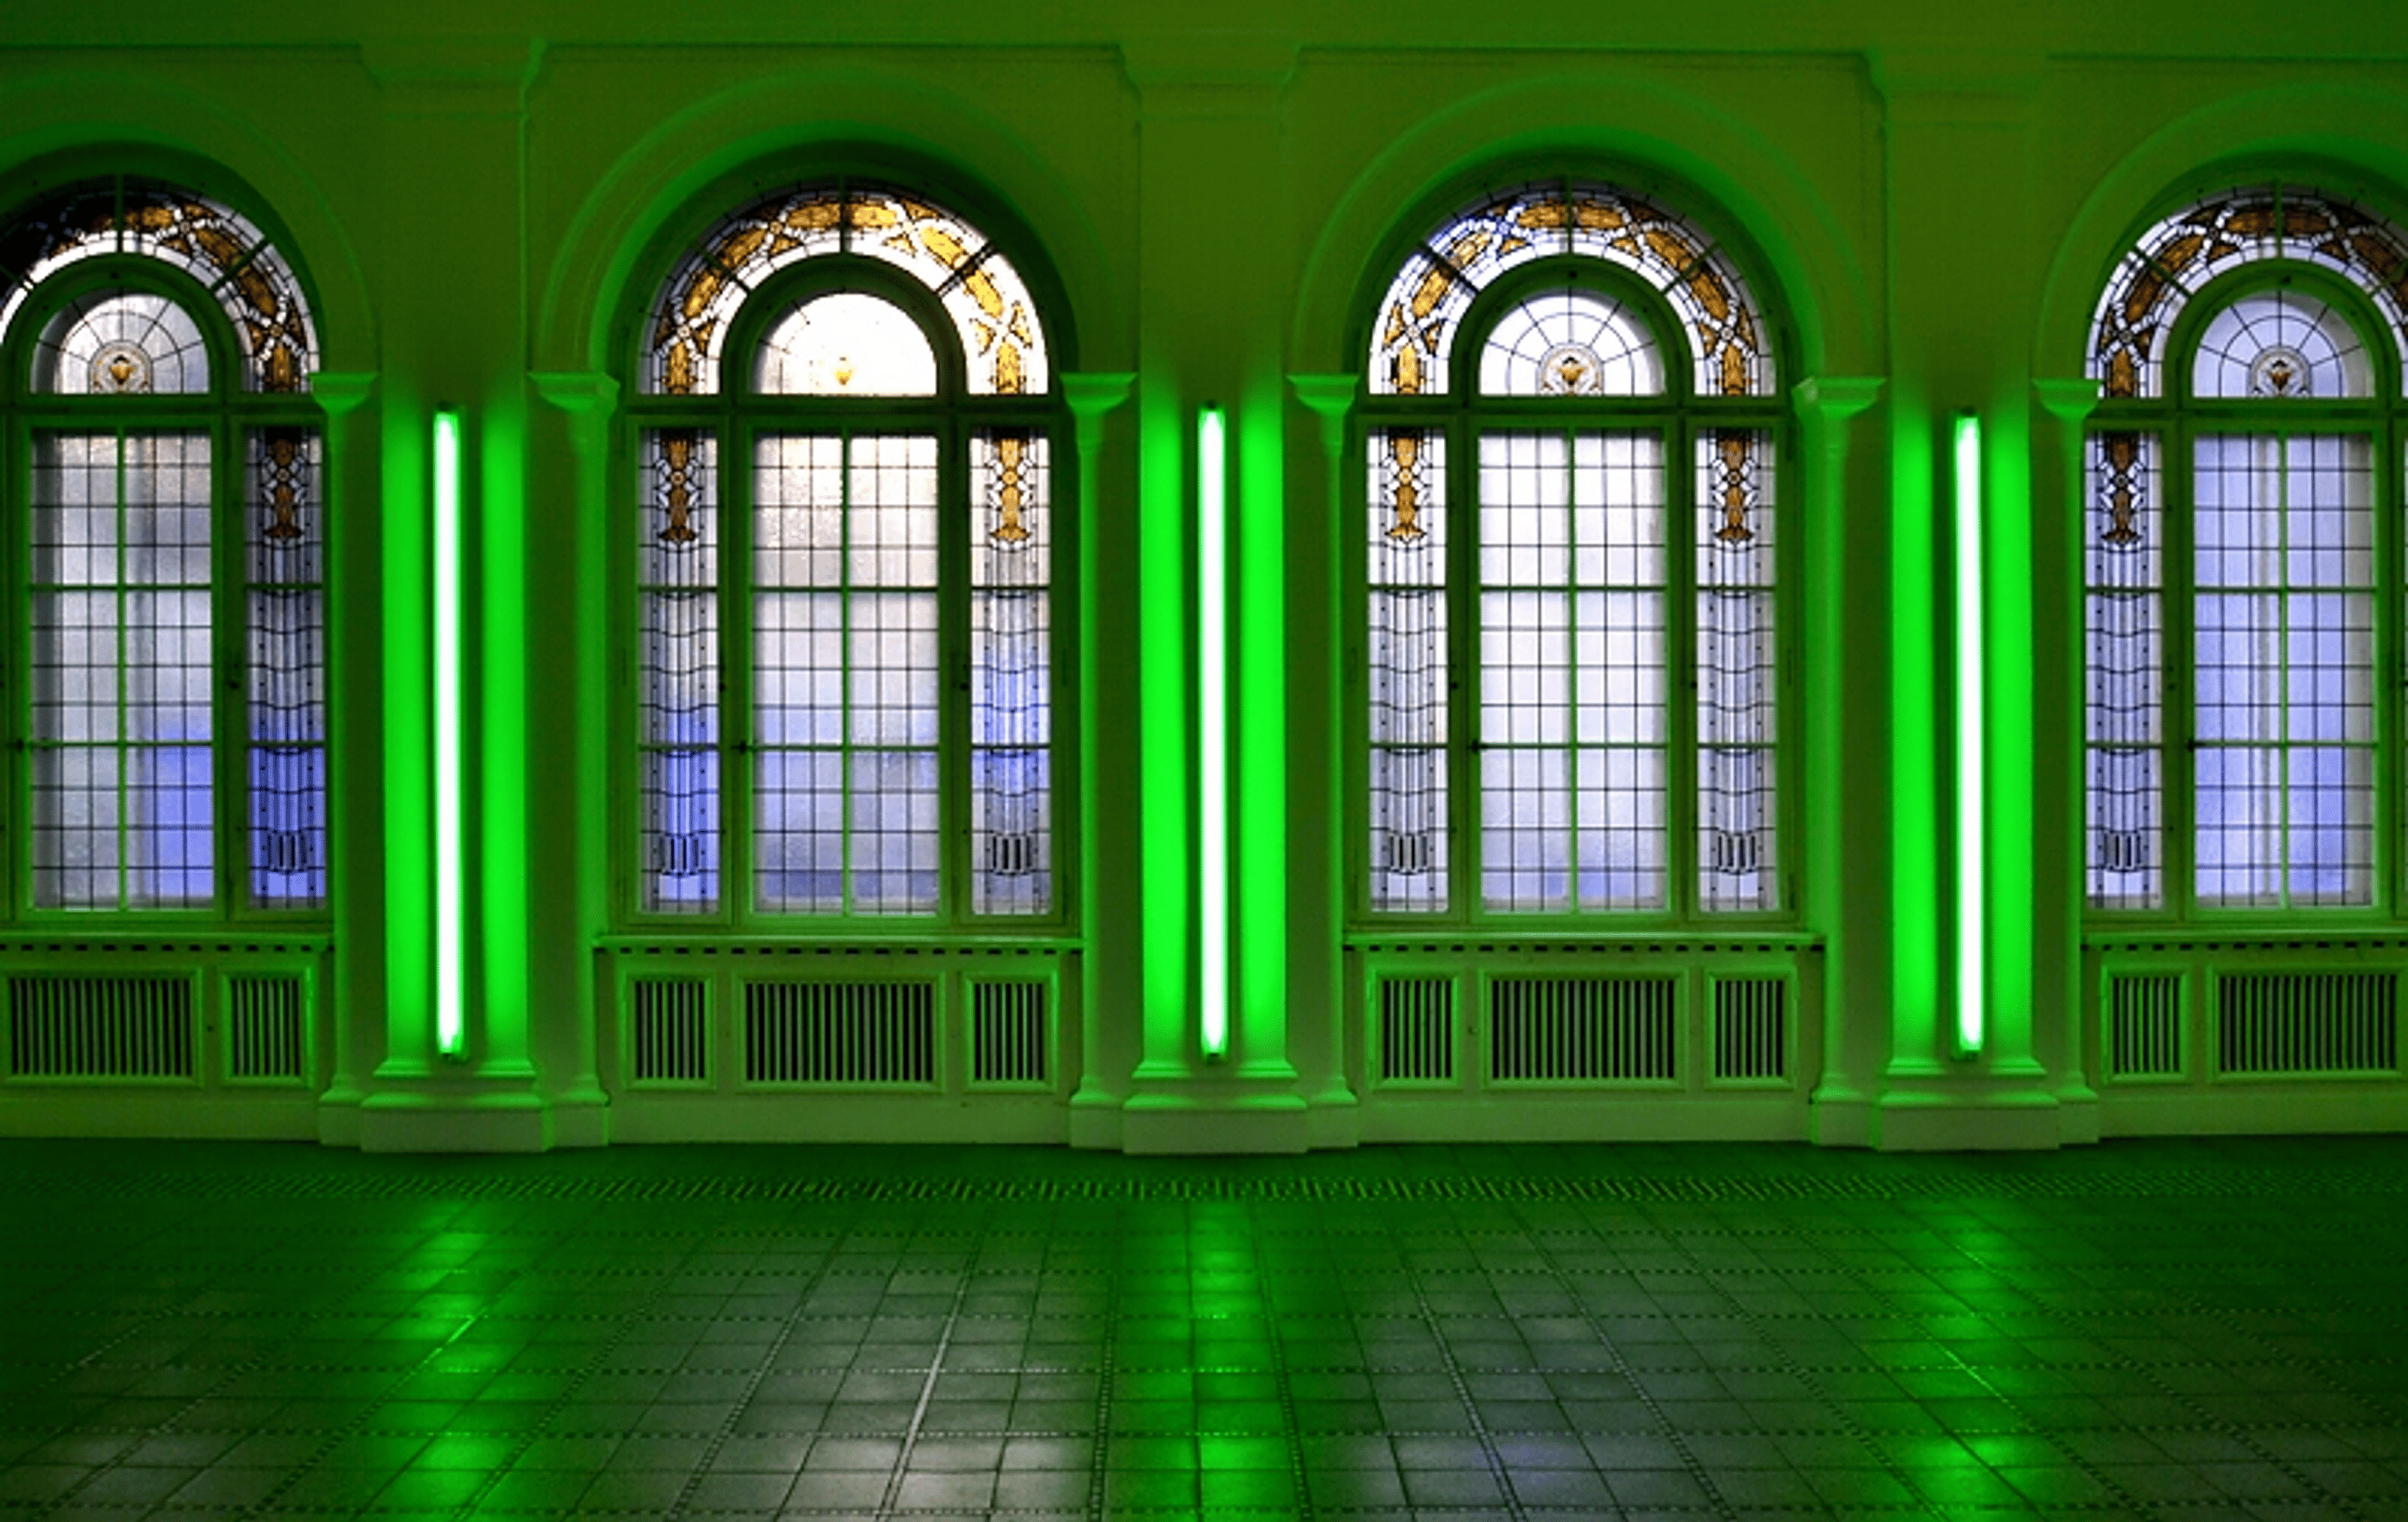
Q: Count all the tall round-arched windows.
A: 4